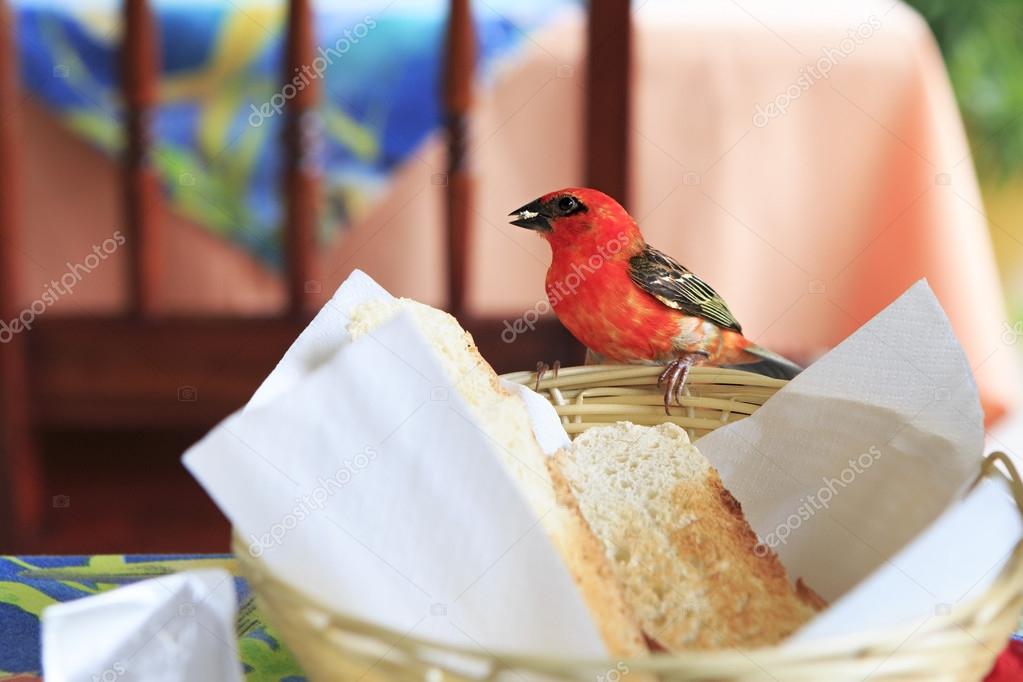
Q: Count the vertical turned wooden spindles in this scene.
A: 3